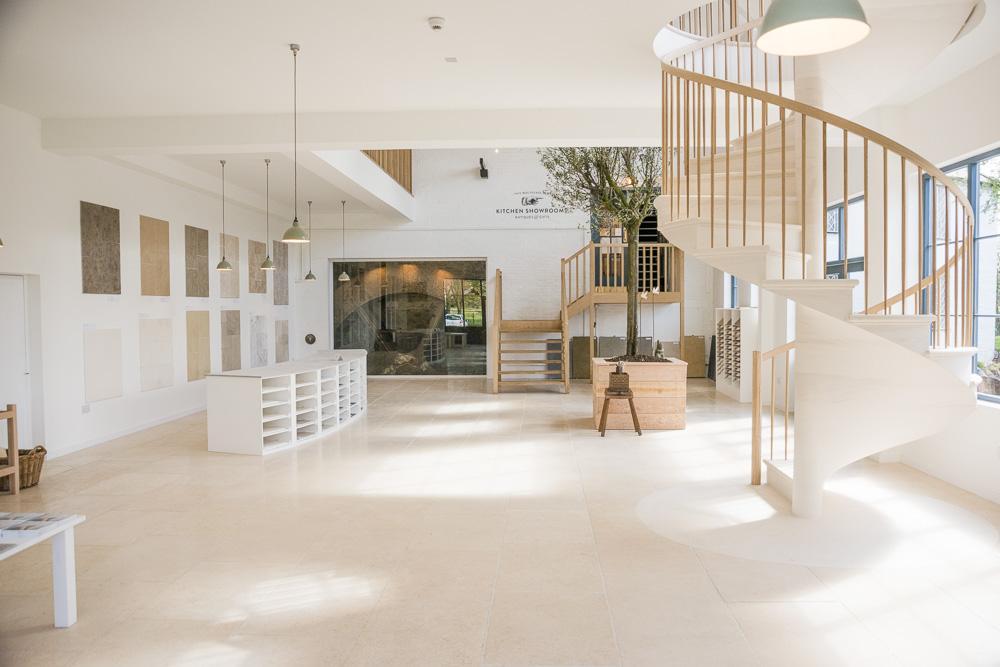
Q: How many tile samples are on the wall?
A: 12